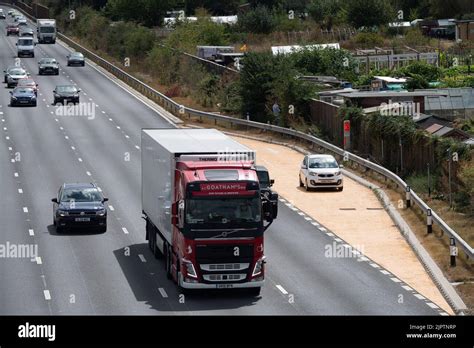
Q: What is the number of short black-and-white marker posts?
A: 3